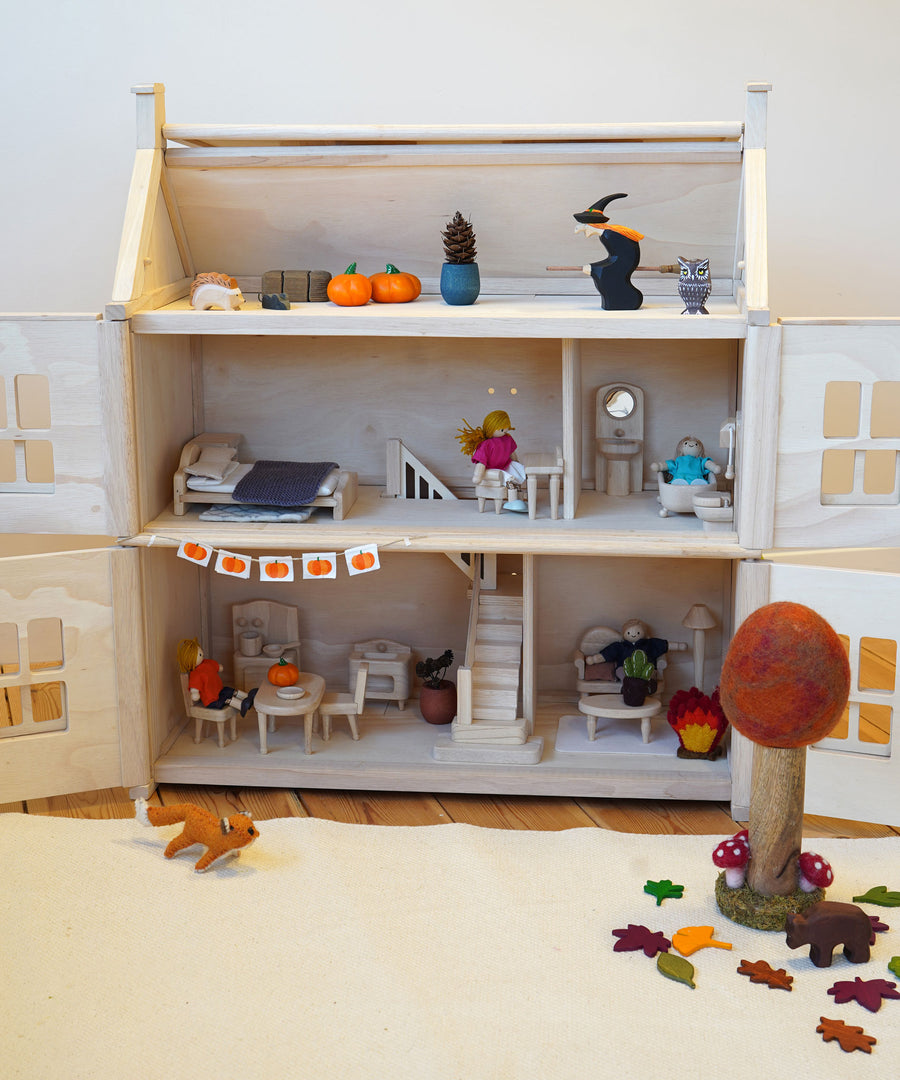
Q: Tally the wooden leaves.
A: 10